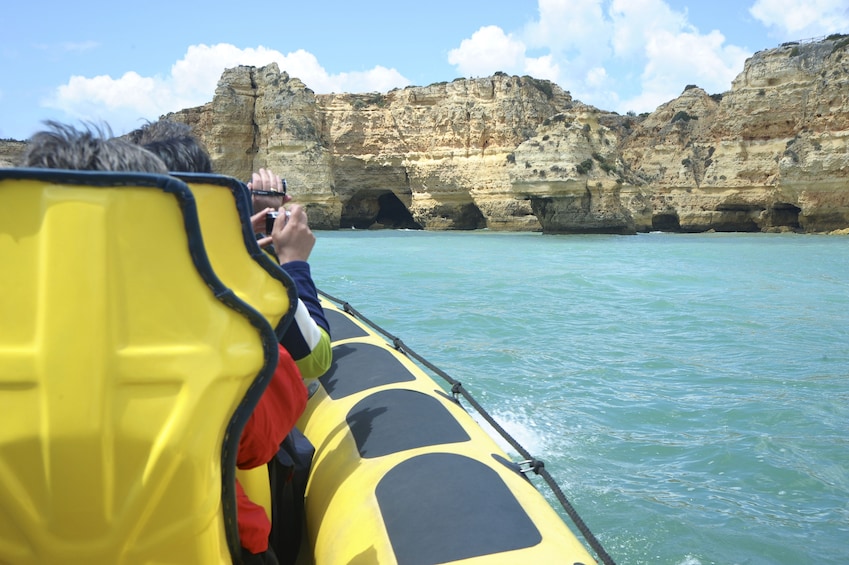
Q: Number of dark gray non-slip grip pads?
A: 4